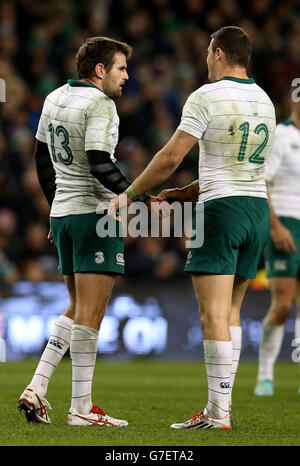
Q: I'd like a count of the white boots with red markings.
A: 3